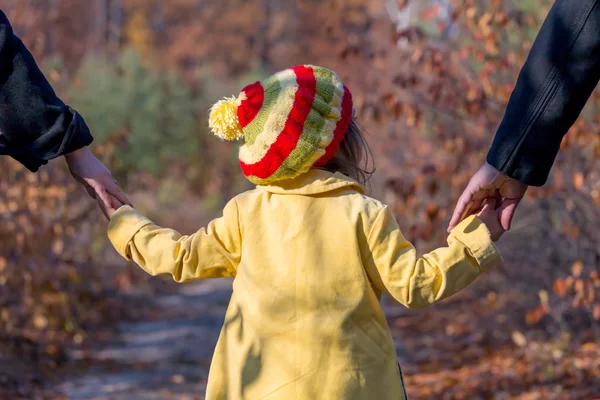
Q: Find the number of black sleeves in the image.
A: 2